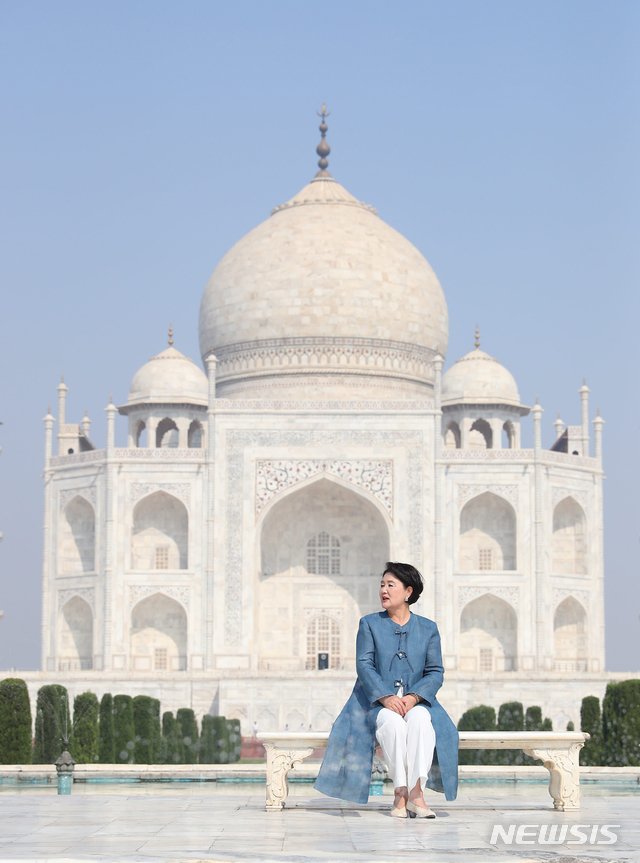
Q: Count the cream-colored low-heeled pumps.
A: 2